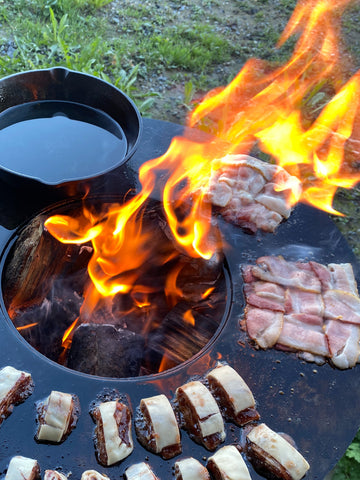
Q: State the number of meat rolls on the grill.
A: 13